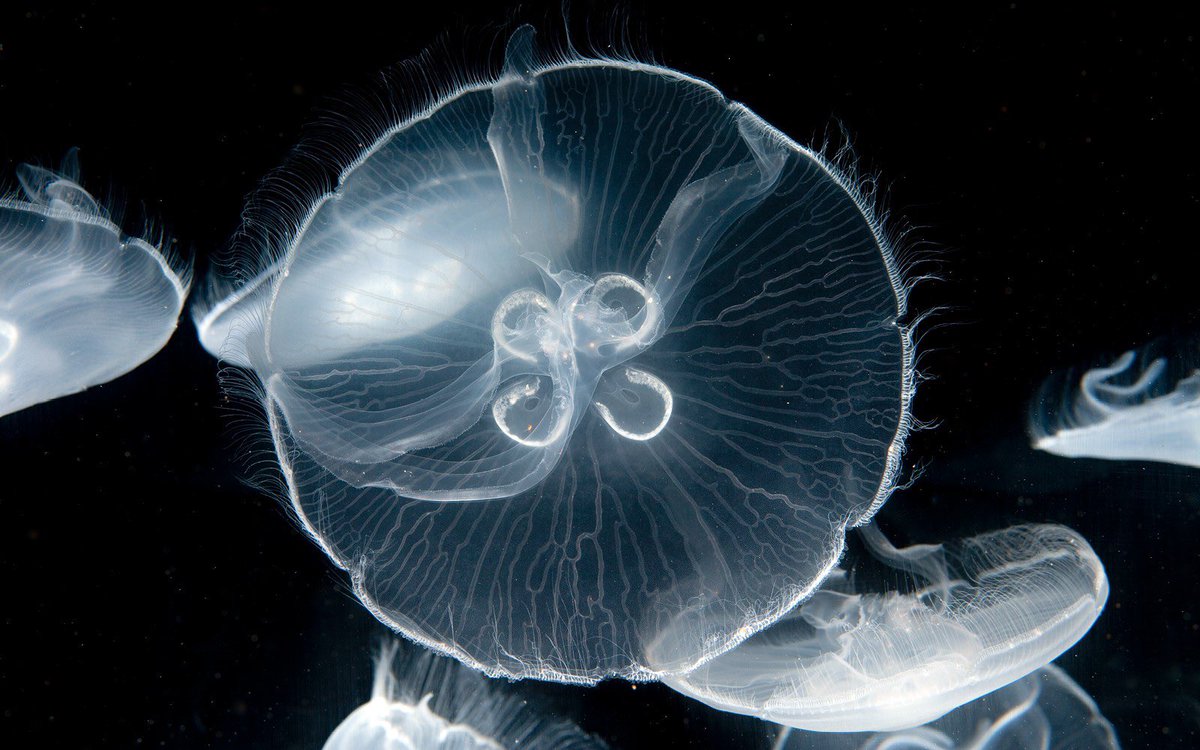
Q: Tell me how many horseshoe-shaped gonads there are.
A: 4